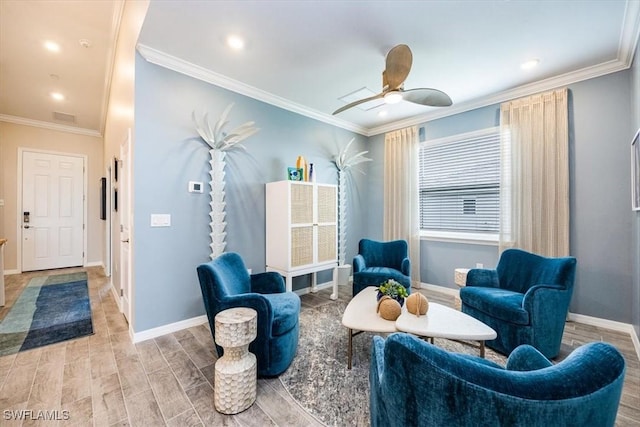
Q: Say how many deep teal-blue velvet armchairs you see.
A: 4